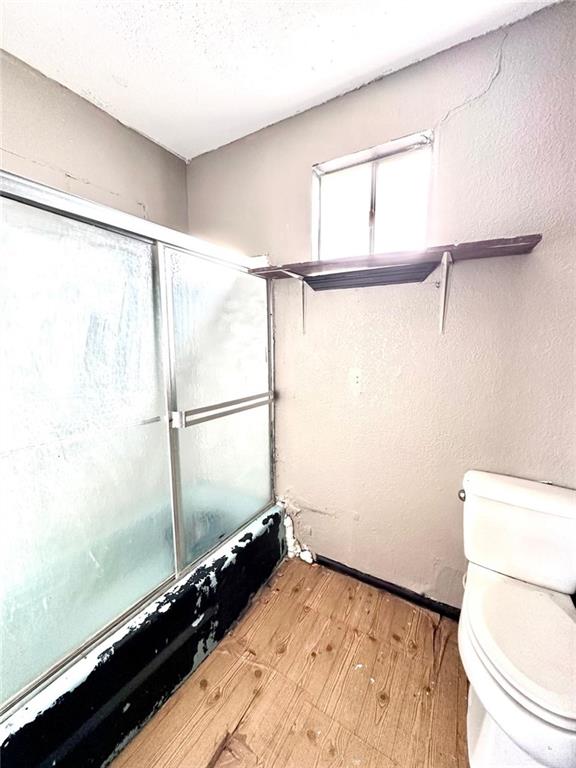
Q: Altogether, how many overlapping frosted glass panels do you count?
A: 2